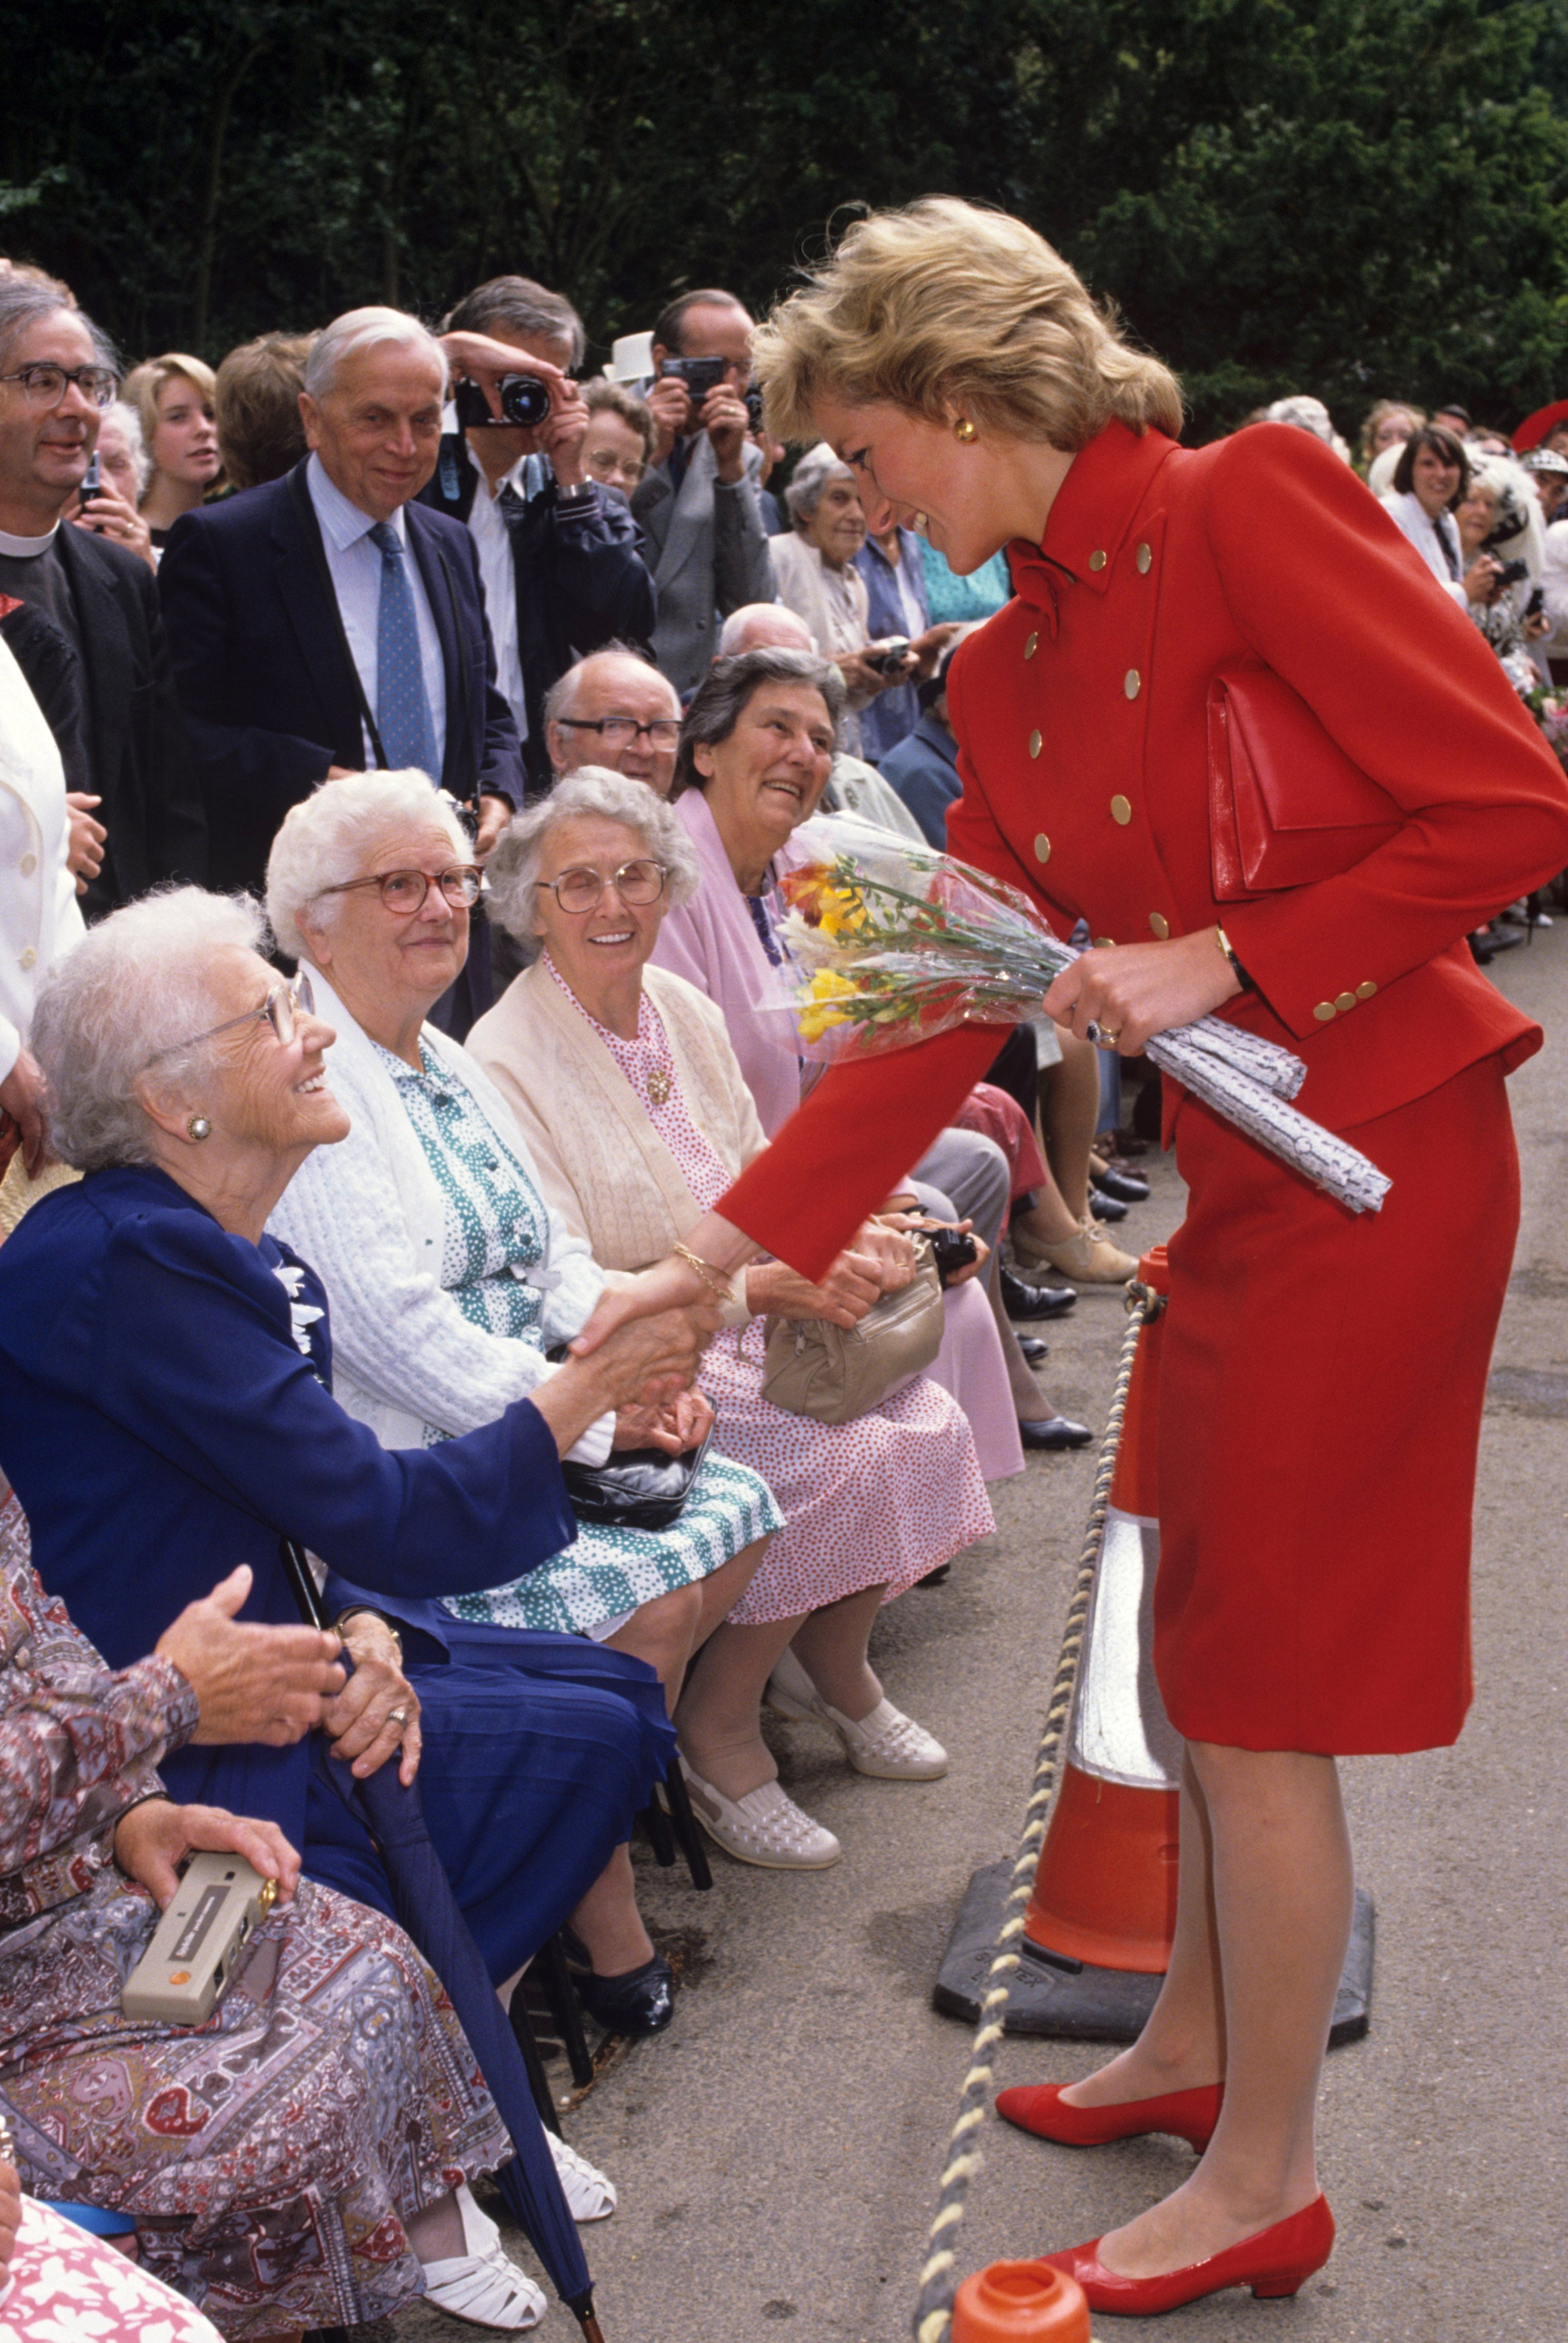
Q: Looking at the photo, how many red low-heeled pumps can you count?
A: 2